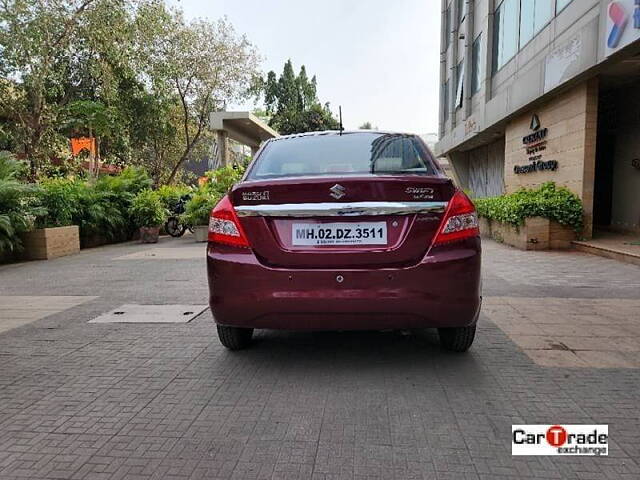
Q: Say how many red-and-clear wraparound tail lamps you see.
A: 2